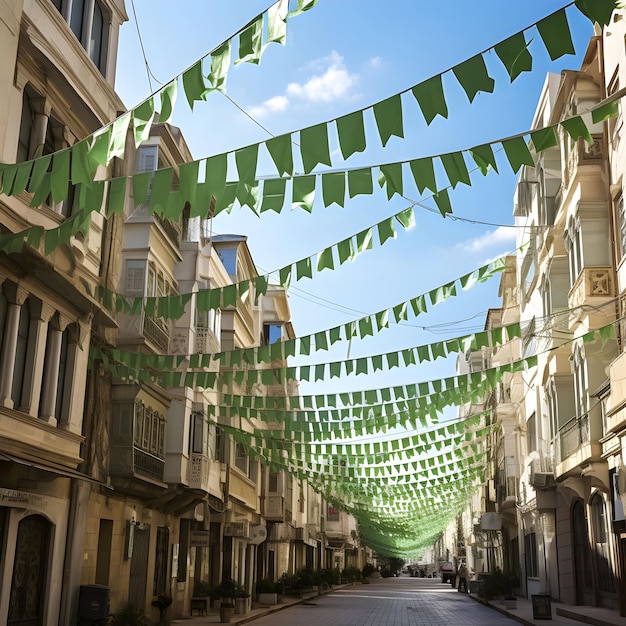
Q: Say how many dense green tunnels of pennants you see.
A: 1